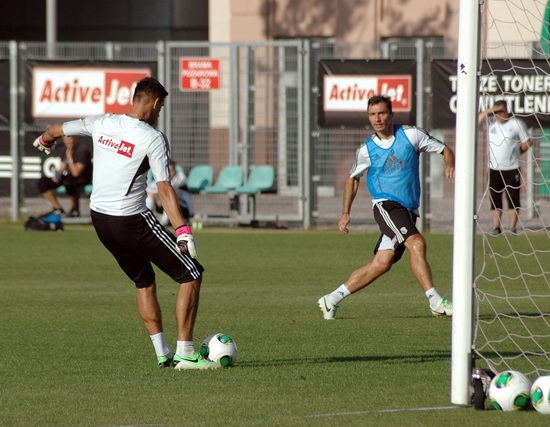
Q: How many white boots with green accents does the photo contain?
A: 2